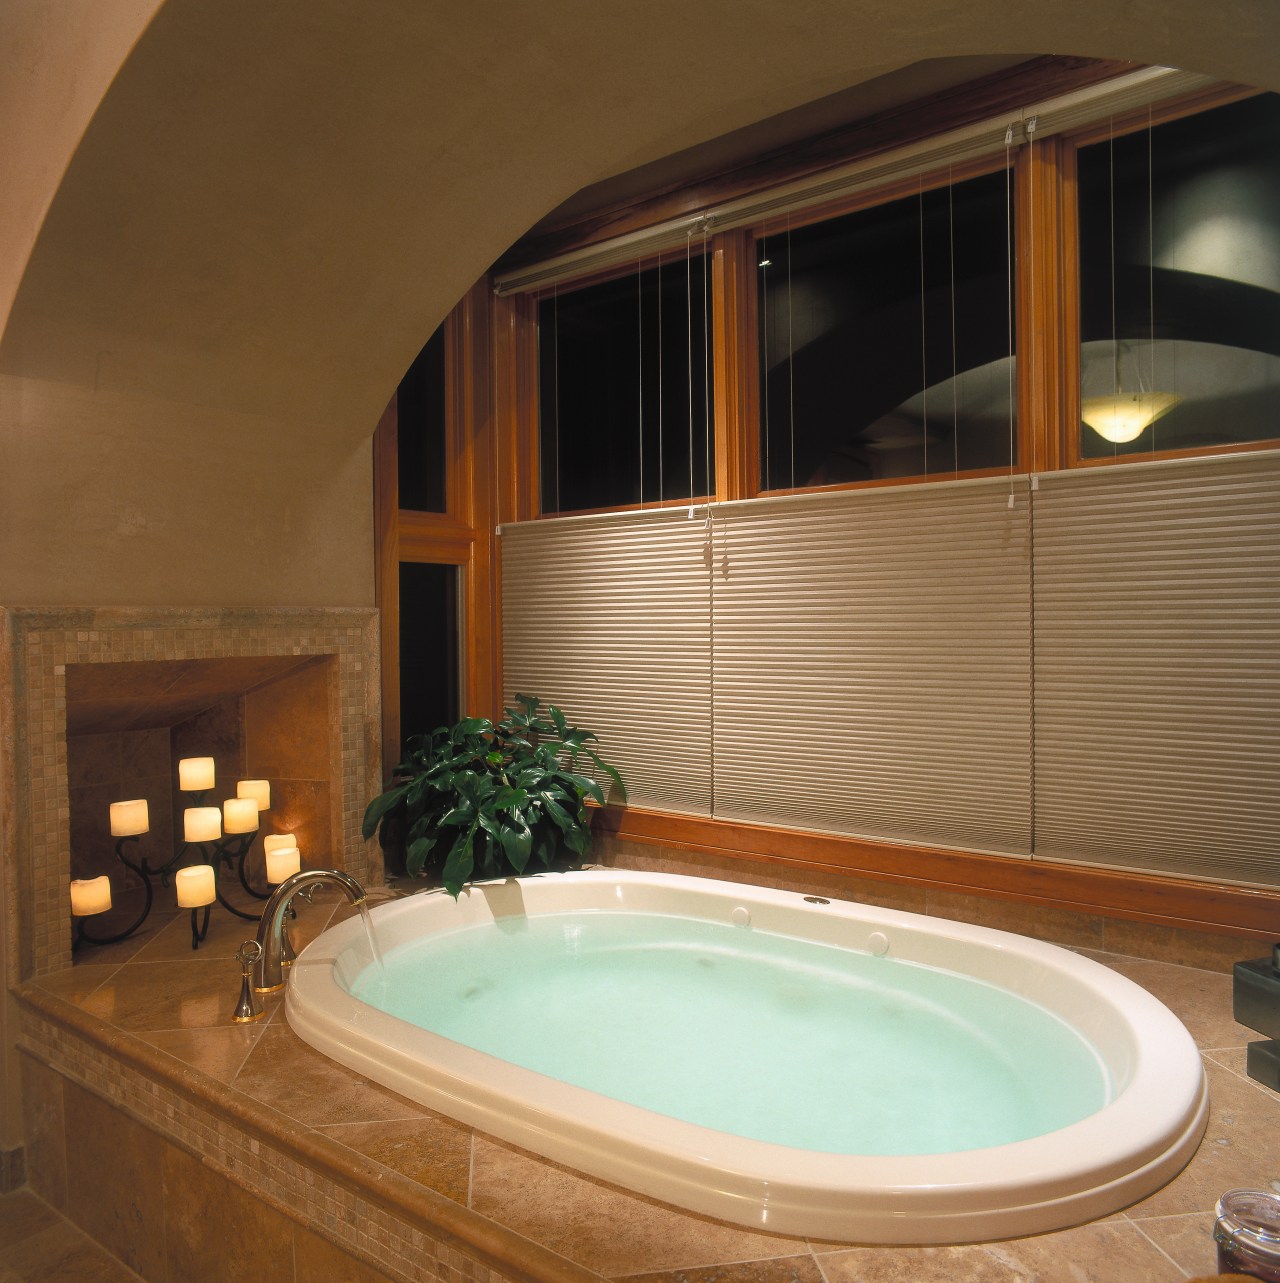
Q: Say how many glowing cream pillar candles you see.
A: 9